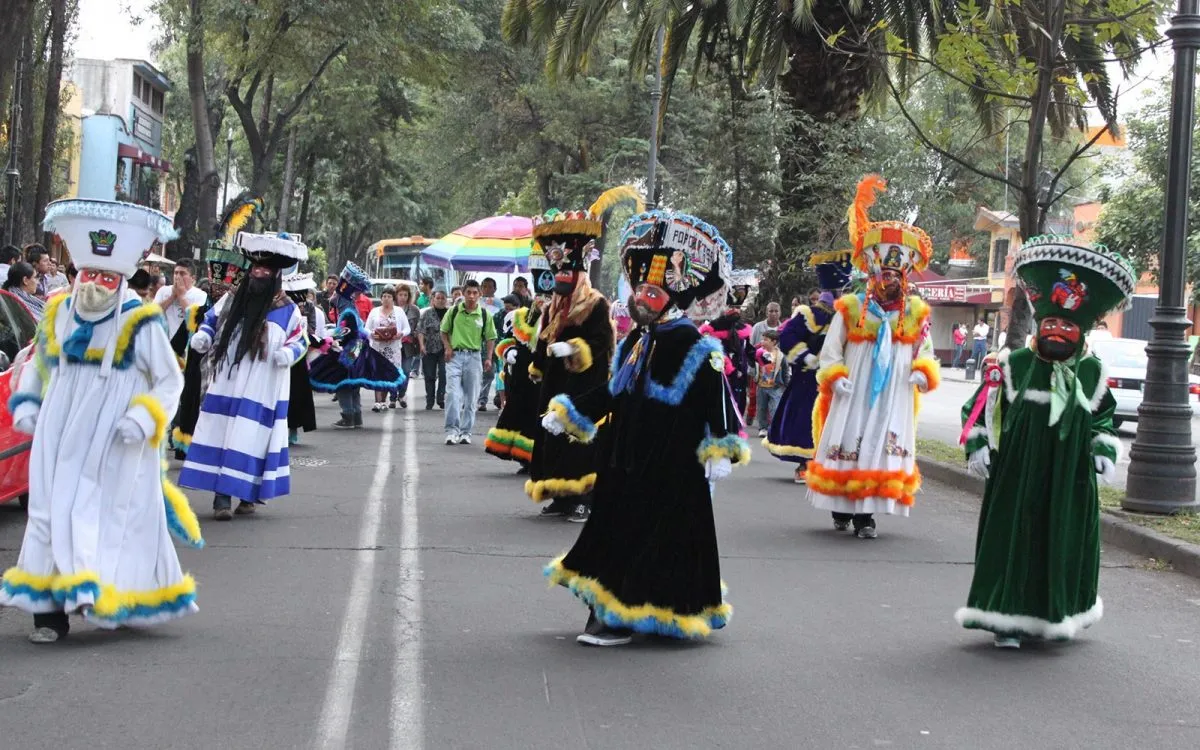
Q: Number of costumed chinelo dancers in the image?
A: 12